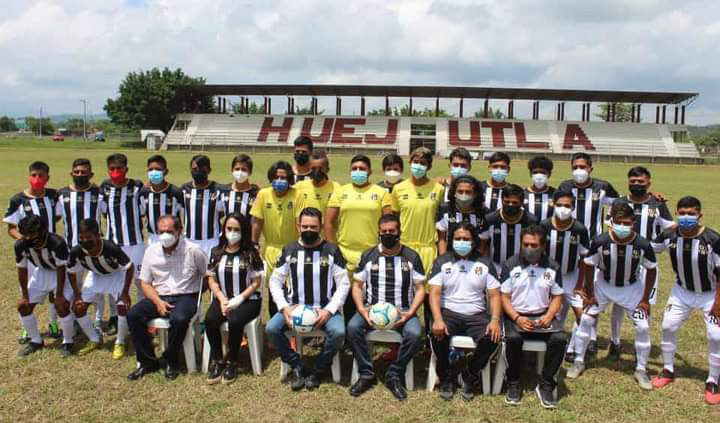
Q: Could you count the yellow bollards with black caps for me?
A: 0